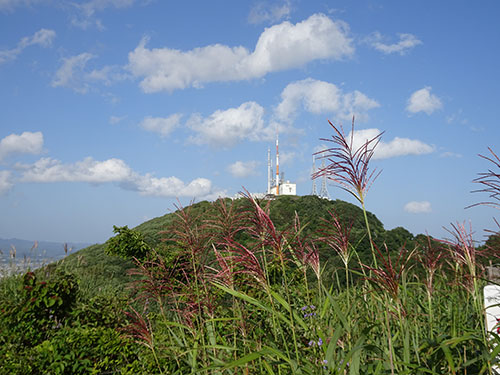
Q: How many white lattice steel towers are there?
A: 2